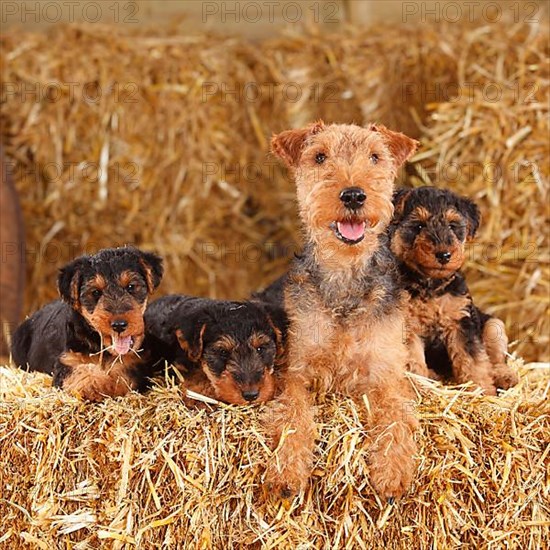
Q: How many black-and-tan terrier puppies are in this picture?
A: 3